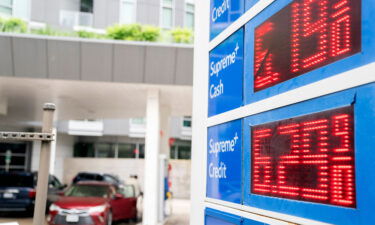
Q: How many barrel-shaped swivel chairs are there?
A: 0